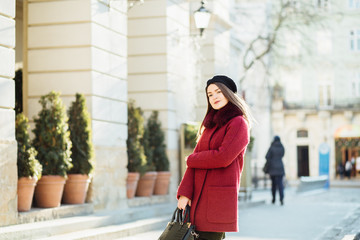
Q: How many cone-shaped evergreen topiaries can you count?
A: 6